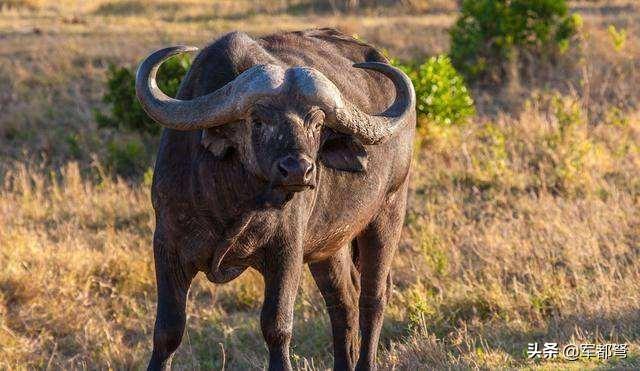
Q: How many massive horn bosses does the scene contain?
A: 2